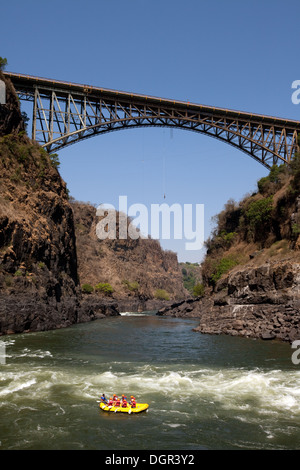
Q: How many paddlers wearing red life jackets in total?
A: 7